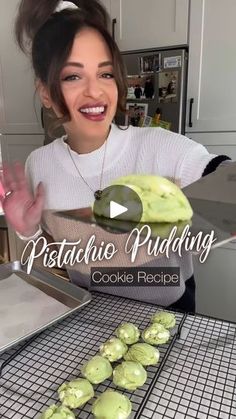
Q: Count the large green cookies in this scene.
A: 1